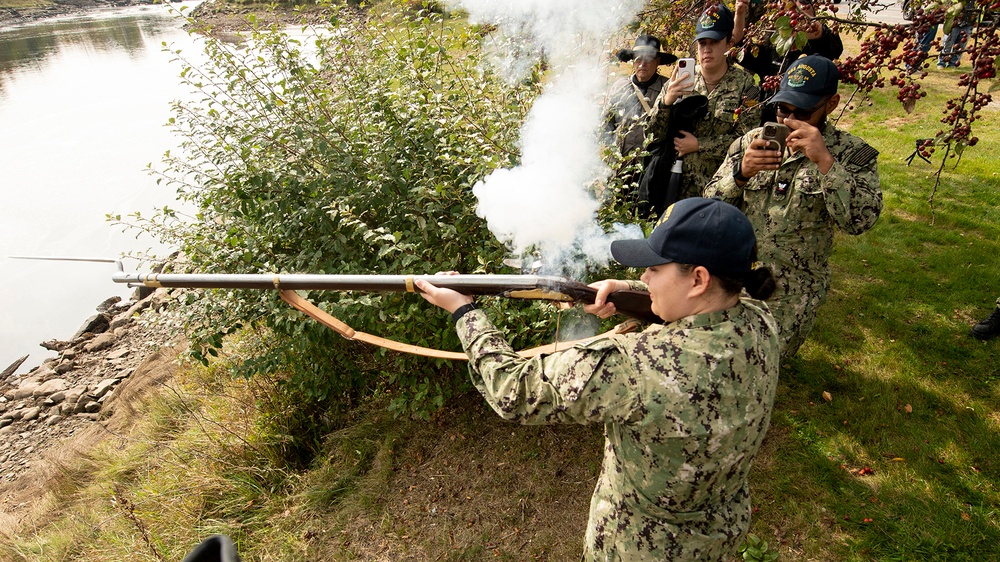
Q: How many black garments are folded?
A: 1